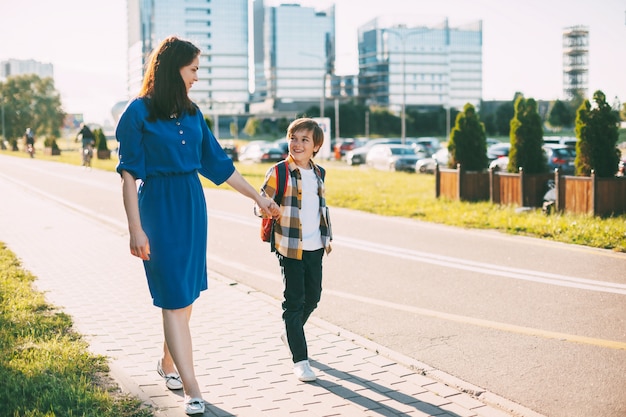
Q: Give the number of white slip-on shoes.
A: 2